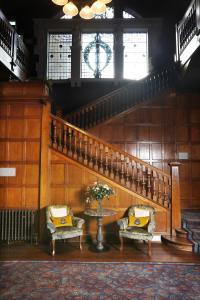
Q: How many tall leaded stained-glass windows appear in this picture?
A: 3